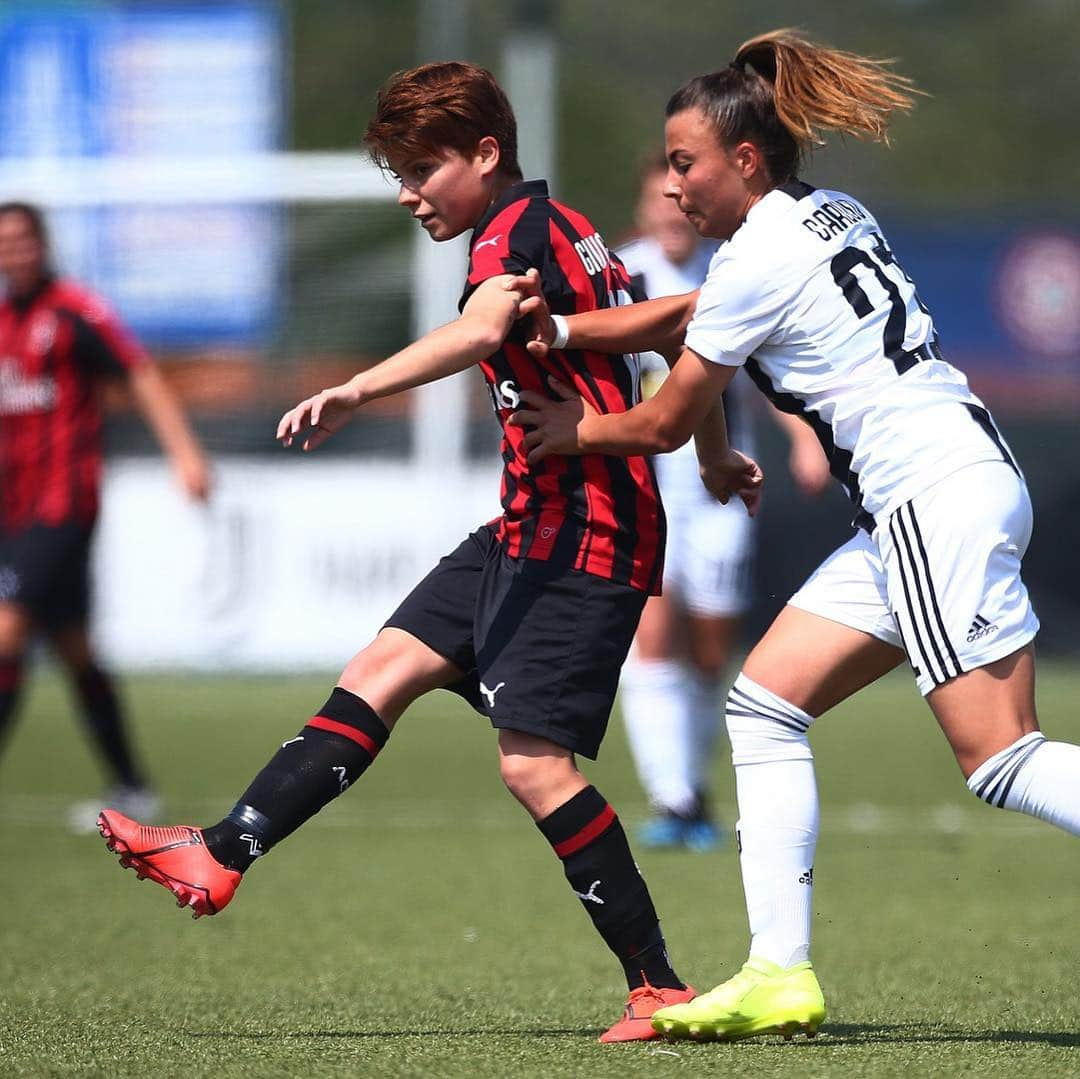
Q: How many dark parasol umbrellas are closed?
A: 0